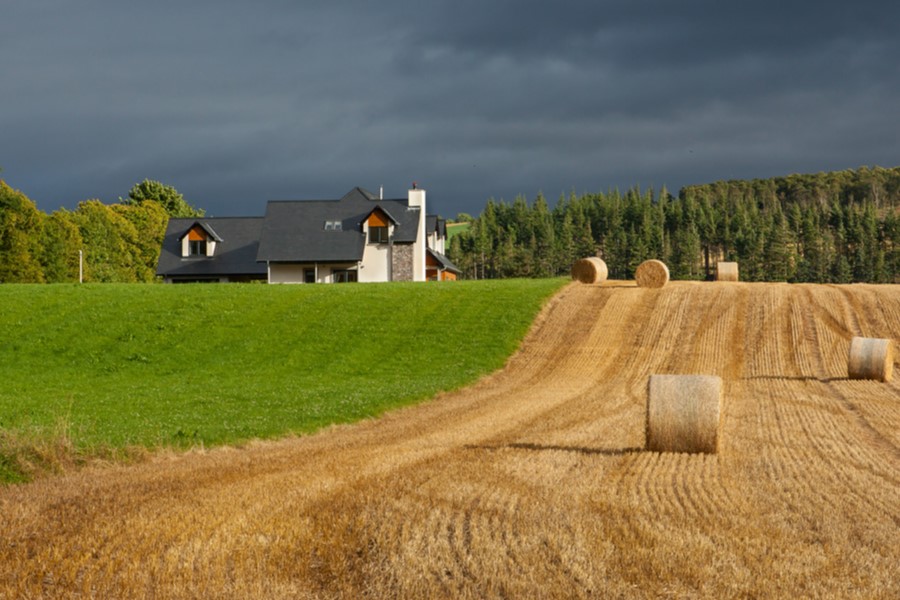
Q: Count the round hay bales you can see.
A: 5